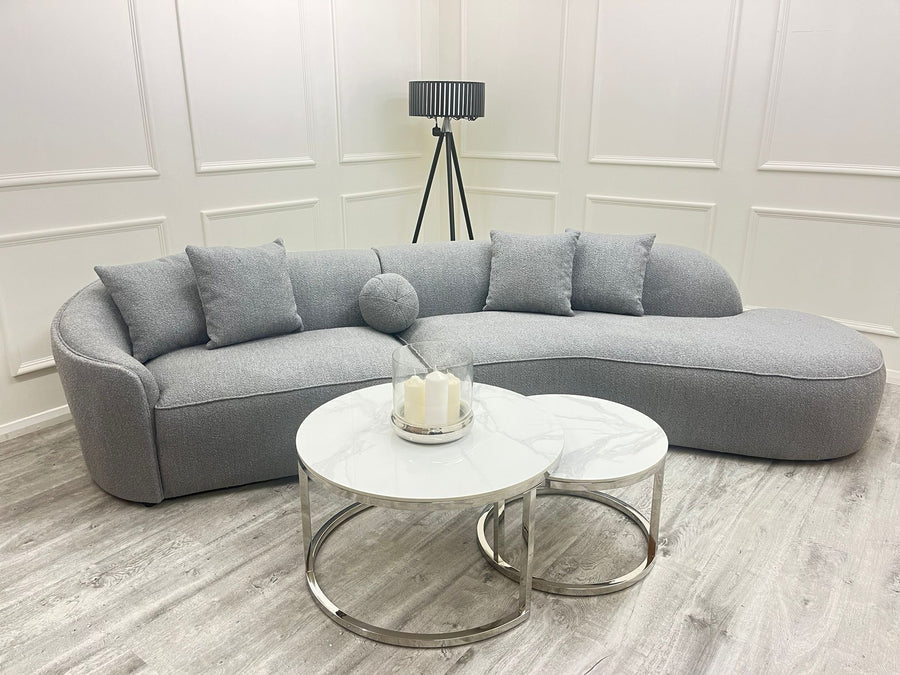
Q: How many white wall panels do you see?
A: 12